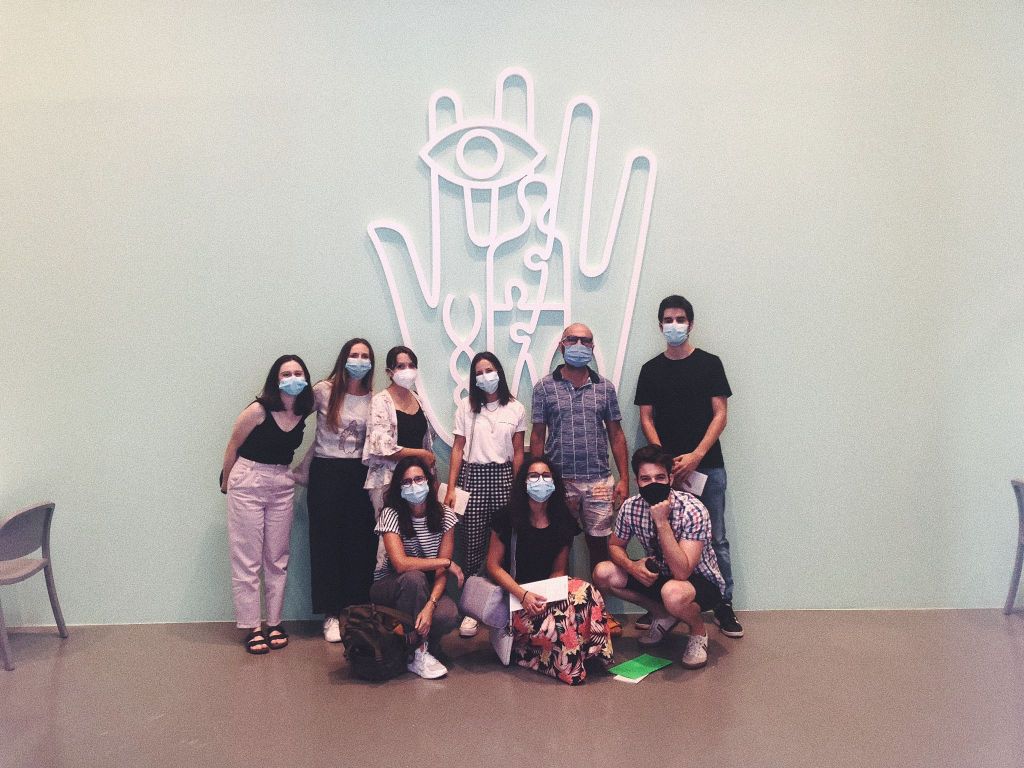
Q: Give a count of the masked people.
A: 9